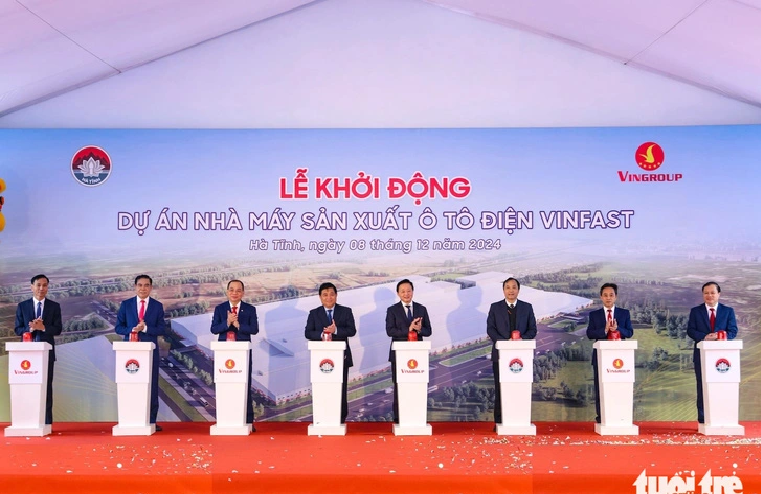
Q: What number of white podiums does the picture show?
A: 8